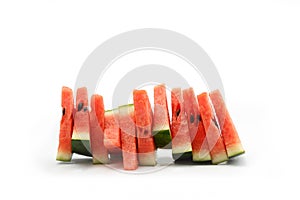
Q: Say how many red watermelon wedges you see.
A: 11